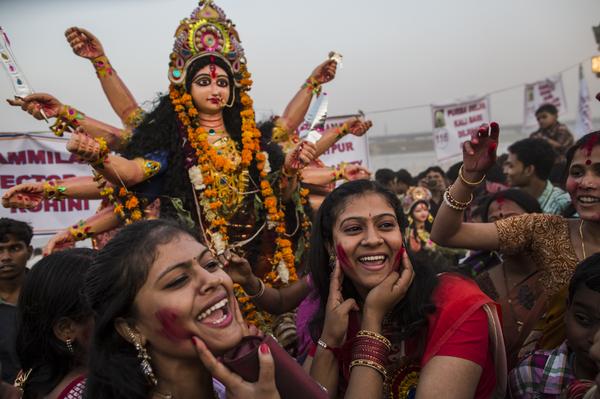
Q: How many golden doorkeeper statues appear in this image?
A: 0